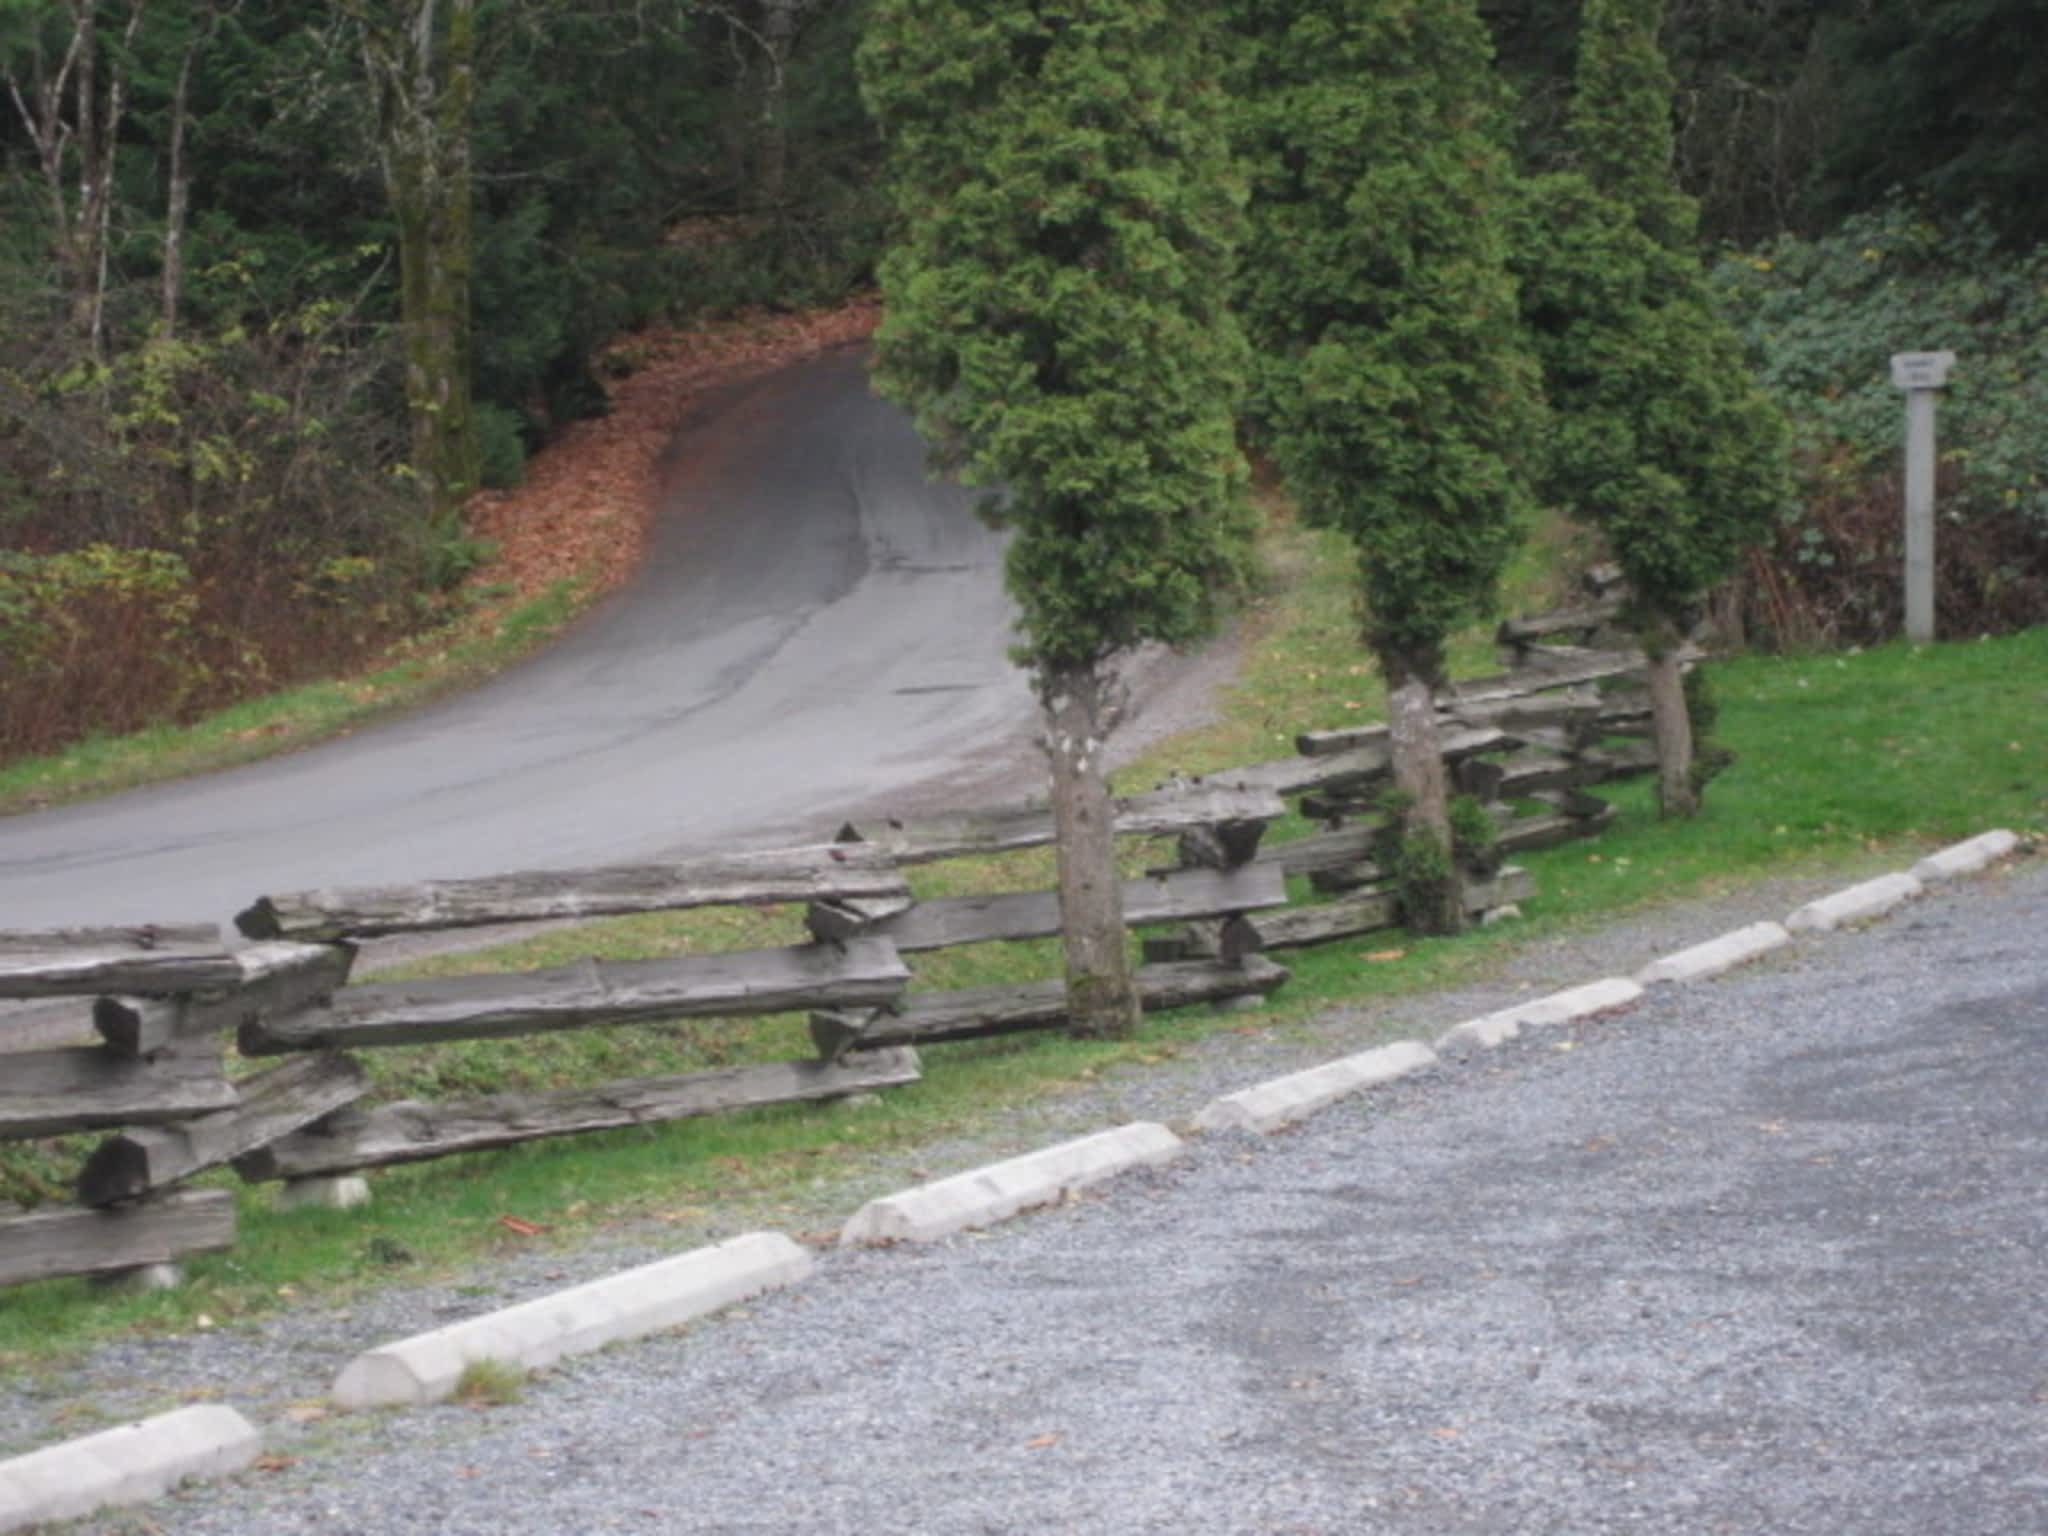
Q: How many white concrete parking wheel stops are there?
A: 8